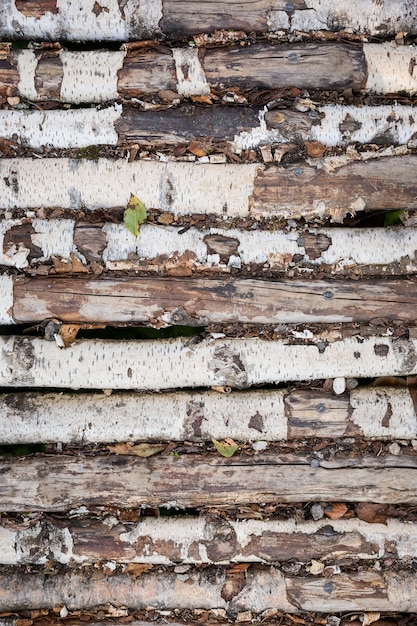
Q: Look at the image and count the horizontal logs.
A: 11